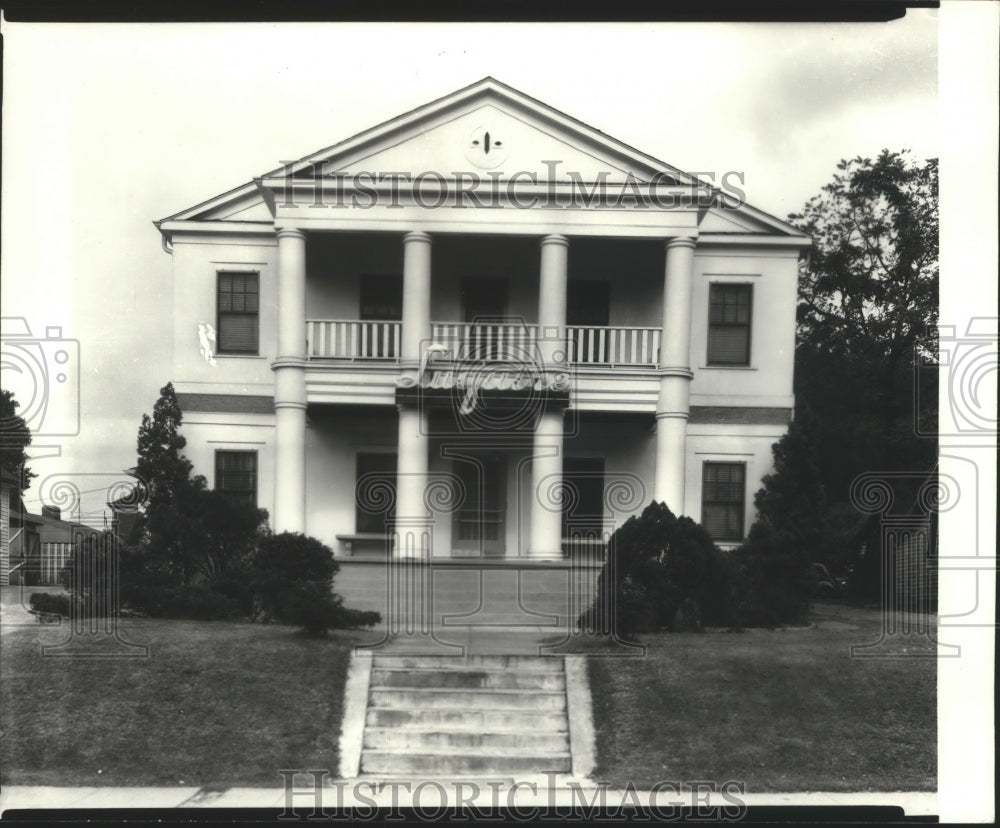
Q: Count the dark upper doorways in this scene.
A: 3